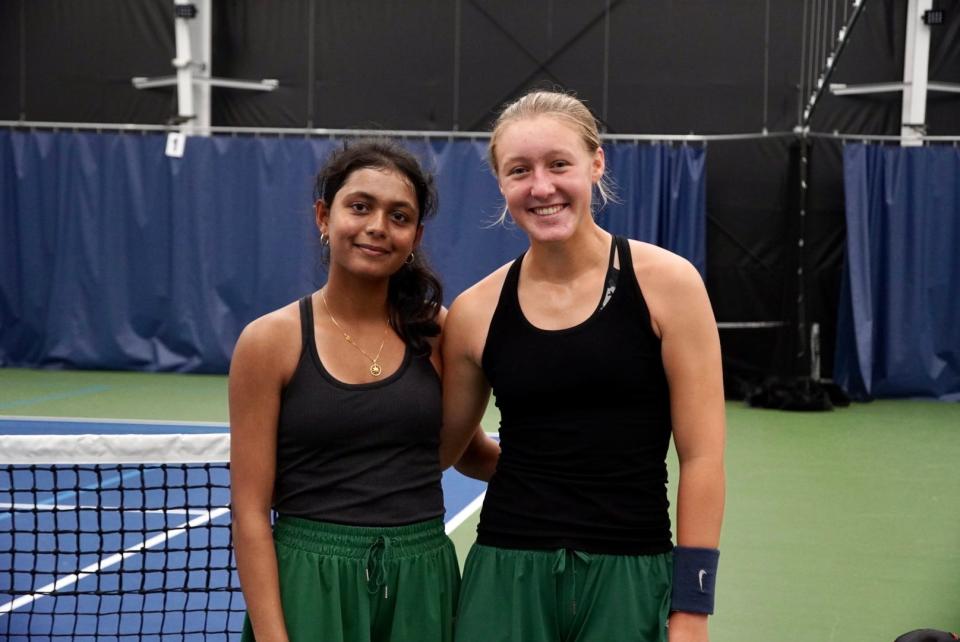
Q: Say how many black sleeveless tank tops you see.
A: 2